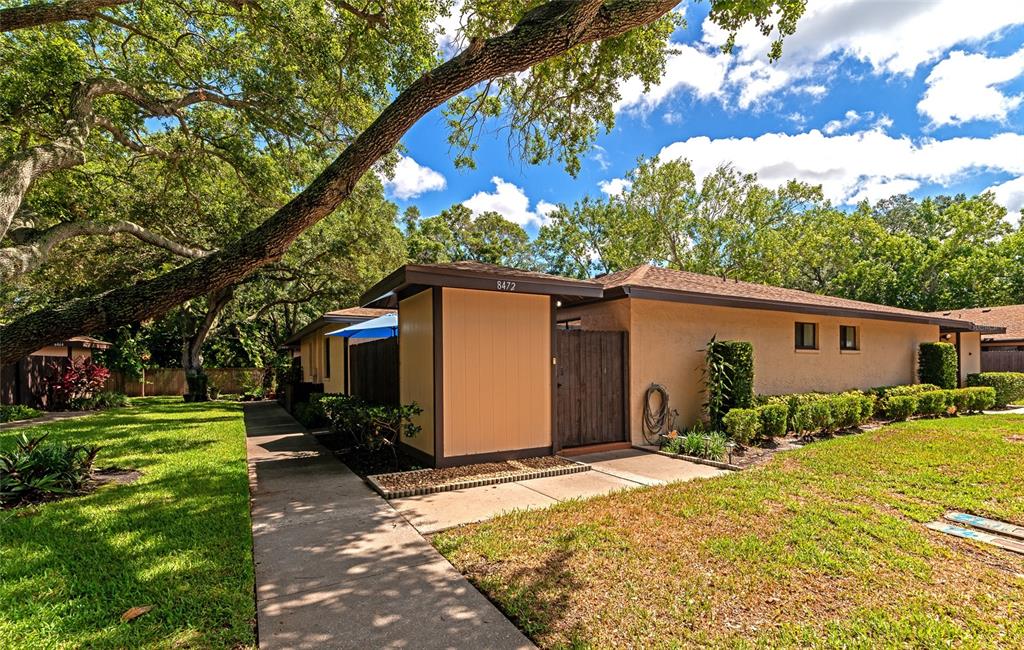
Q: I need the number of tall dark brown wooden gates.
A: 1